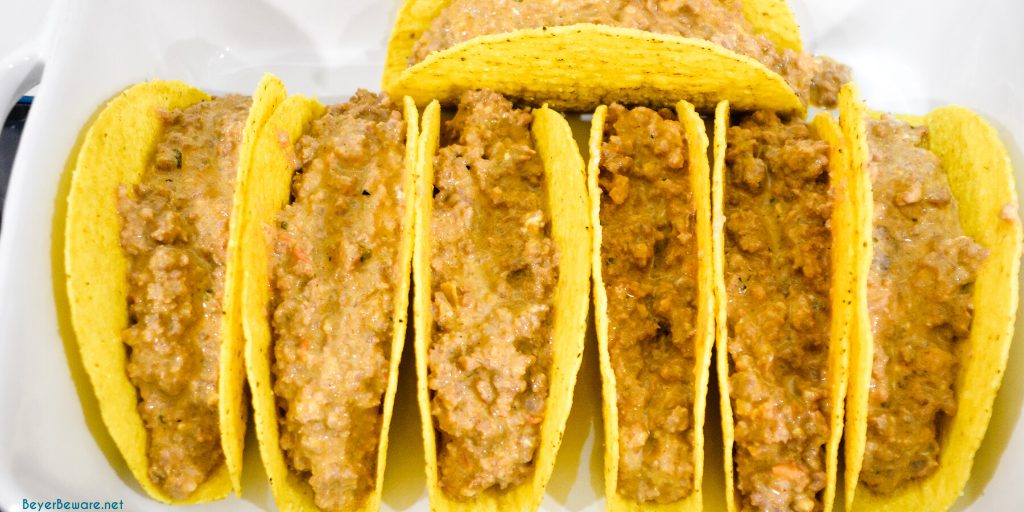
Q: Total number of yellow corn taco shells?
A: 7